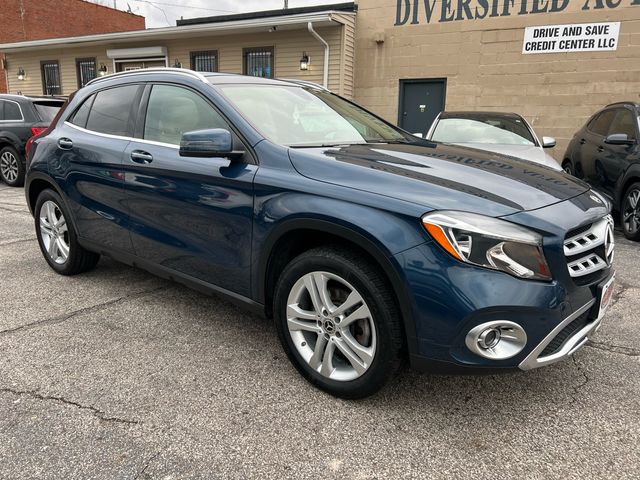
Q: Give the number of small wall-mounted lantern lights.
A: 4